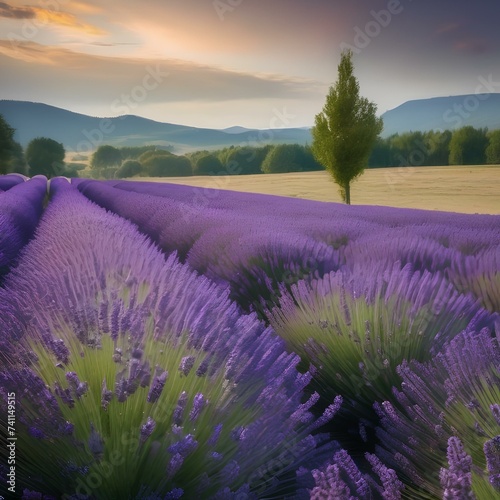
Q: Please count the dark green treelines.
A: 1